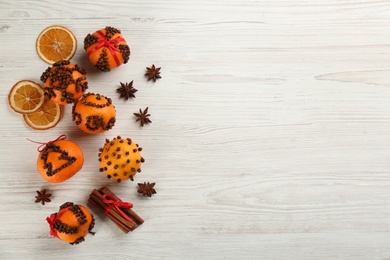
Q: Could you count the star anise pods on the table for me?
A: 5